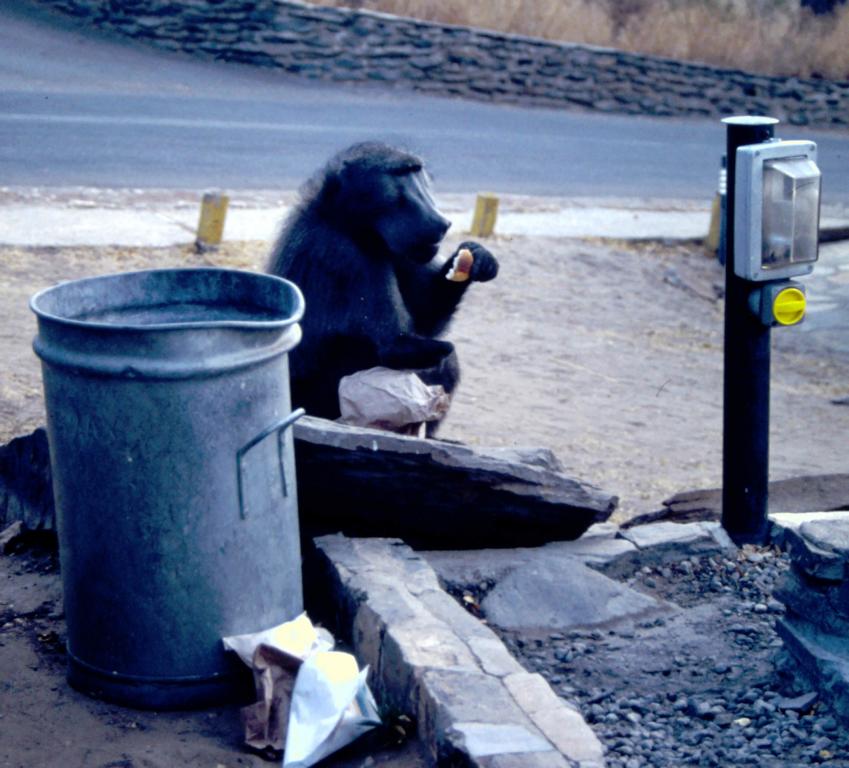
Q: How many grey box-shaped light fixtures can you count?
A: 1